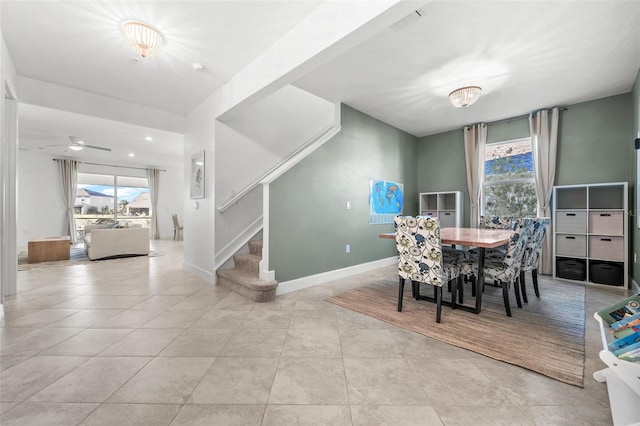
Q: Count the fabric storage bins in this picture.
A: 8